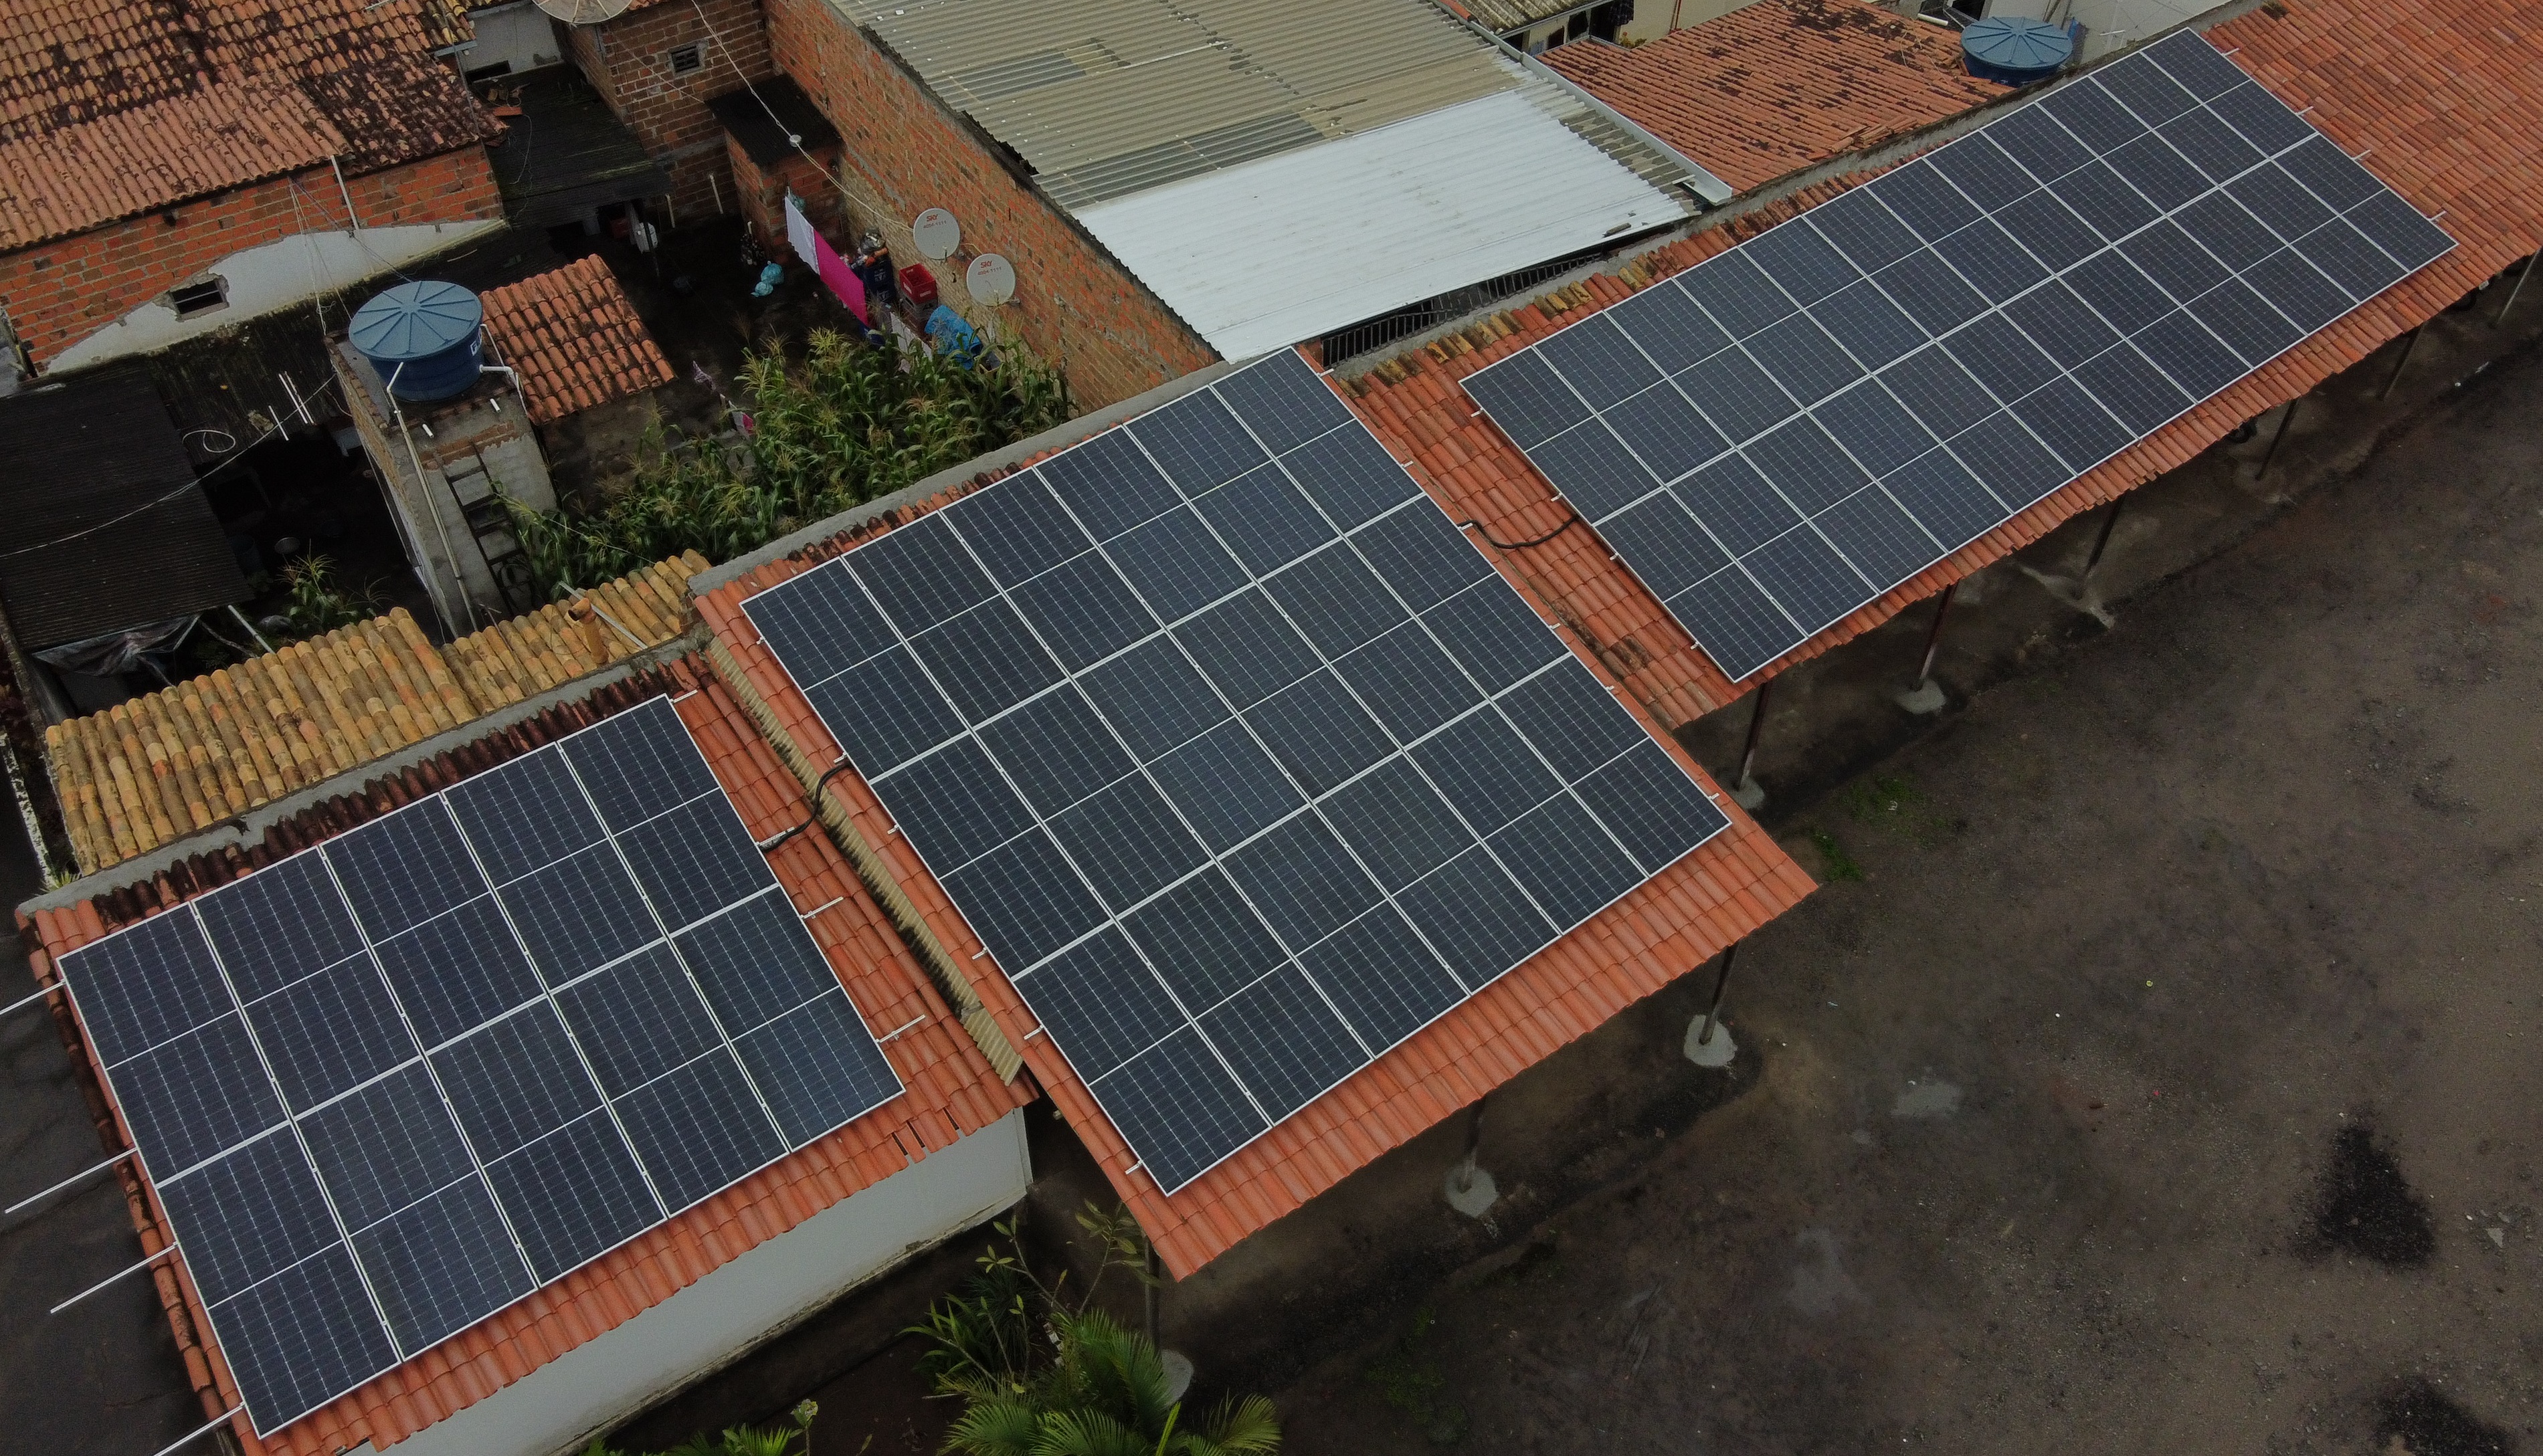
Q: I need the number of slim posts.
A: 9